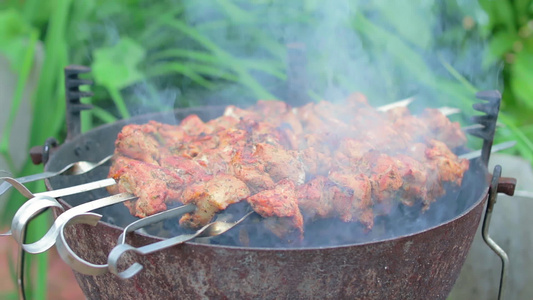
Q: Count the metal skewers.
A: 5